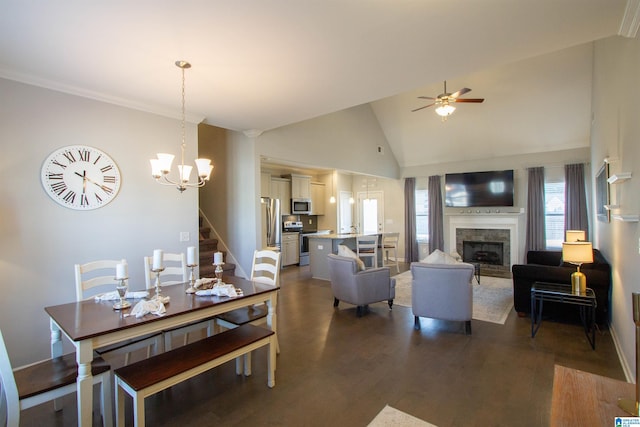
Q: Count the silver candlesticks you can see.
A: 4